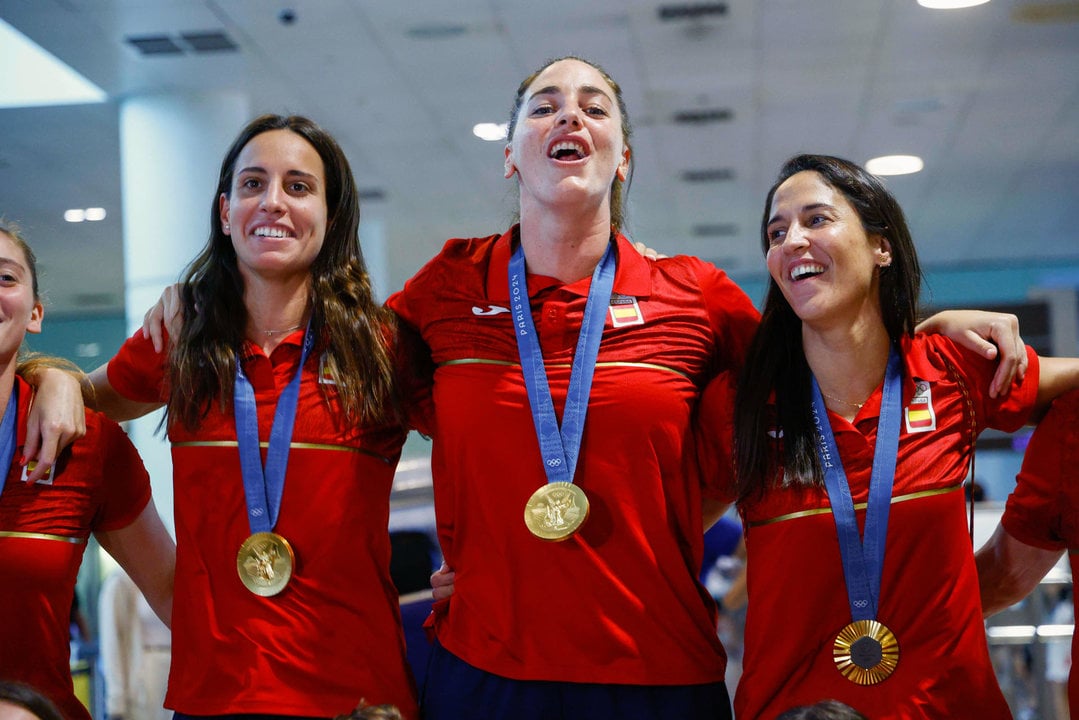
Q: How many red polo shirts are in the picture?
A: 5